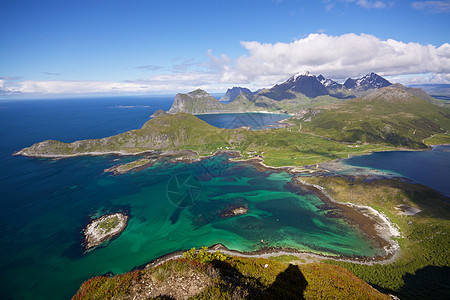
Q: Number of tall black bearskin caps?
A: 0